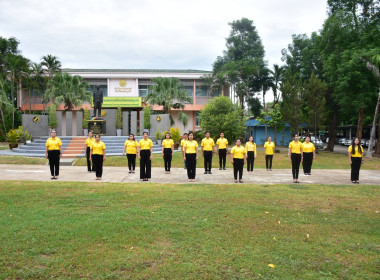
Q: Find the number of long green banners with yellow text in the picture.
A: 1